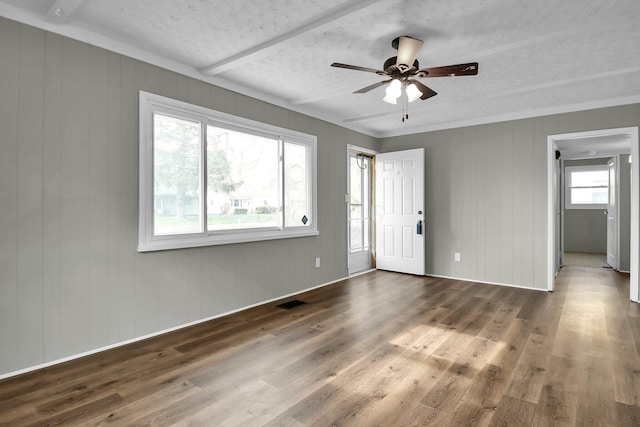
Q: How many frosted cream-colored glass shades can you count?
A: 3